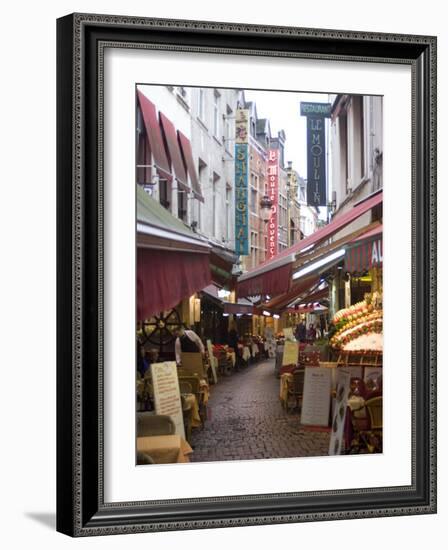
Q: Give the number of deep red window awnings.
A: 3